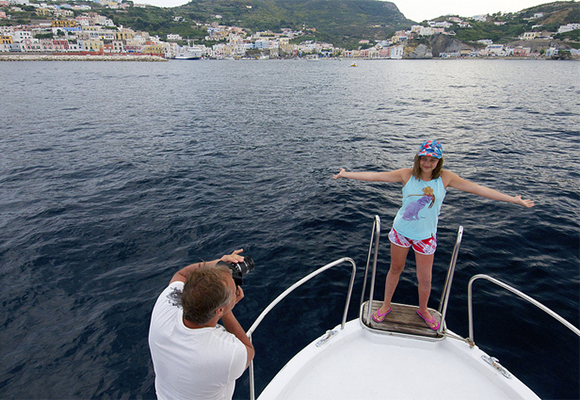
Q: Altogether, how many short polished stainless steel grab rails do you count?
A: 2